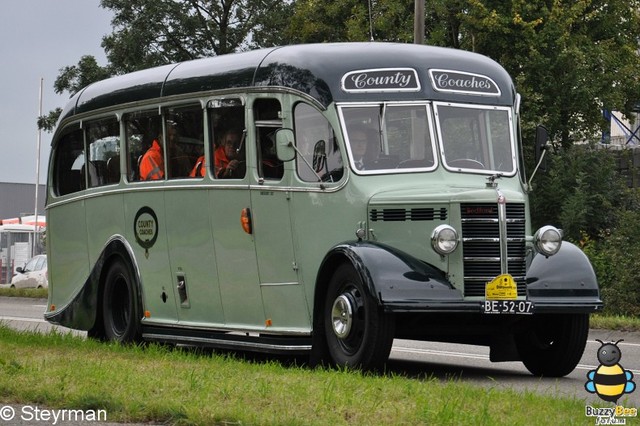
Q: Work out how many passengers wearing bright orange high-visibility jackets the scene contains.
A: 2